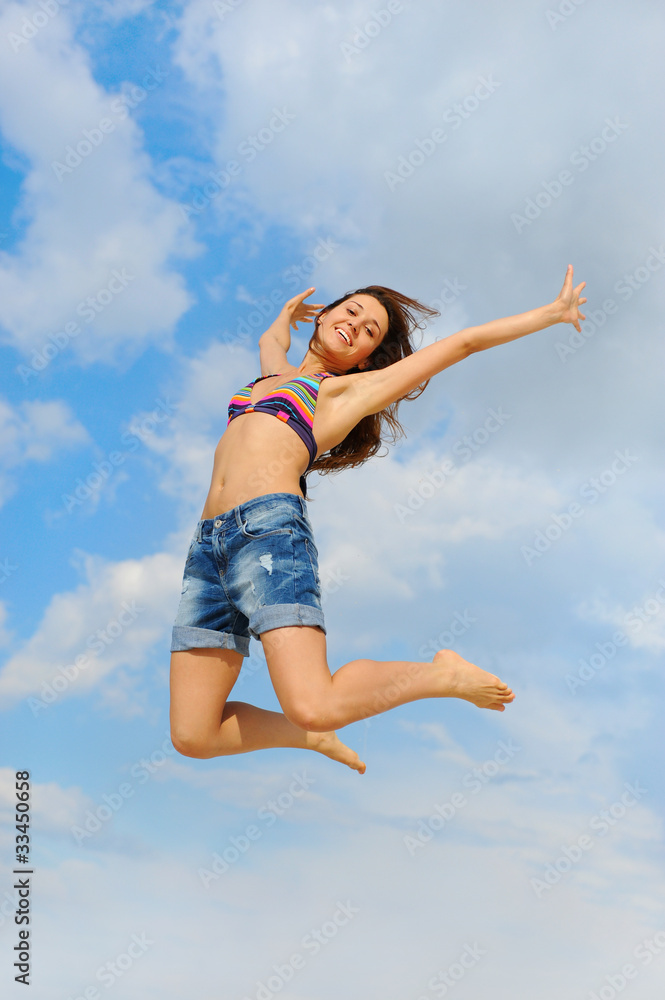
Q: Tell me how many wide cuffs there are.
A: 2